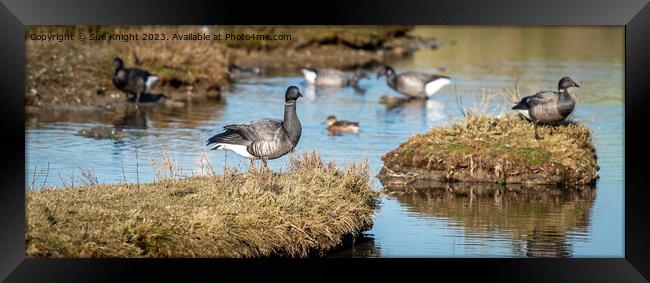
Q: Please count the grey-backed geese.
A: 5